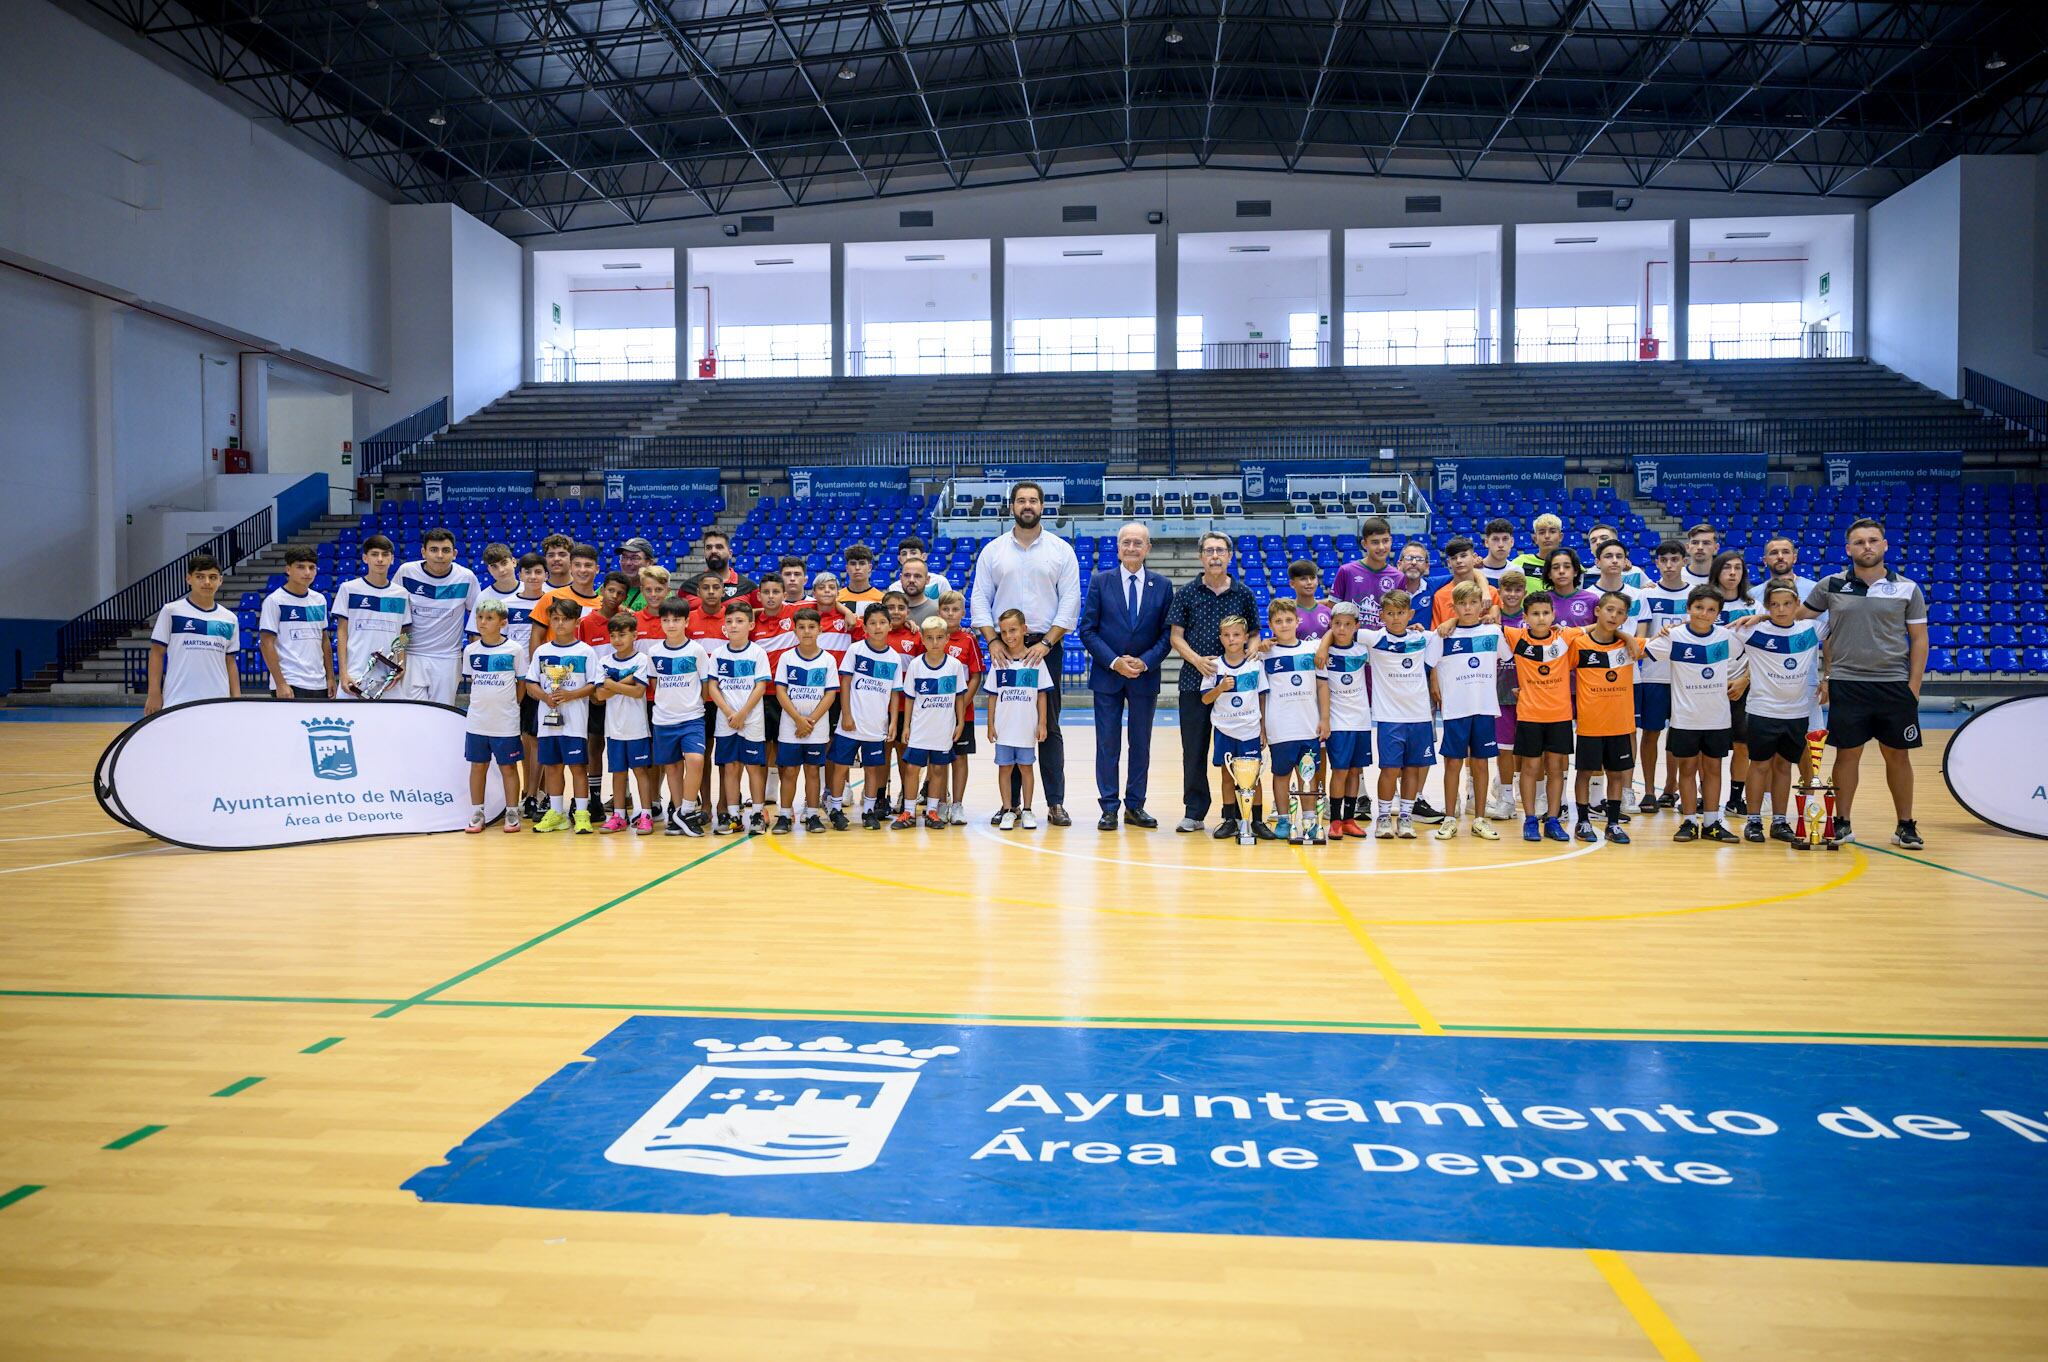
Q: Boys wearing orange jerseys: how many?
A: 5